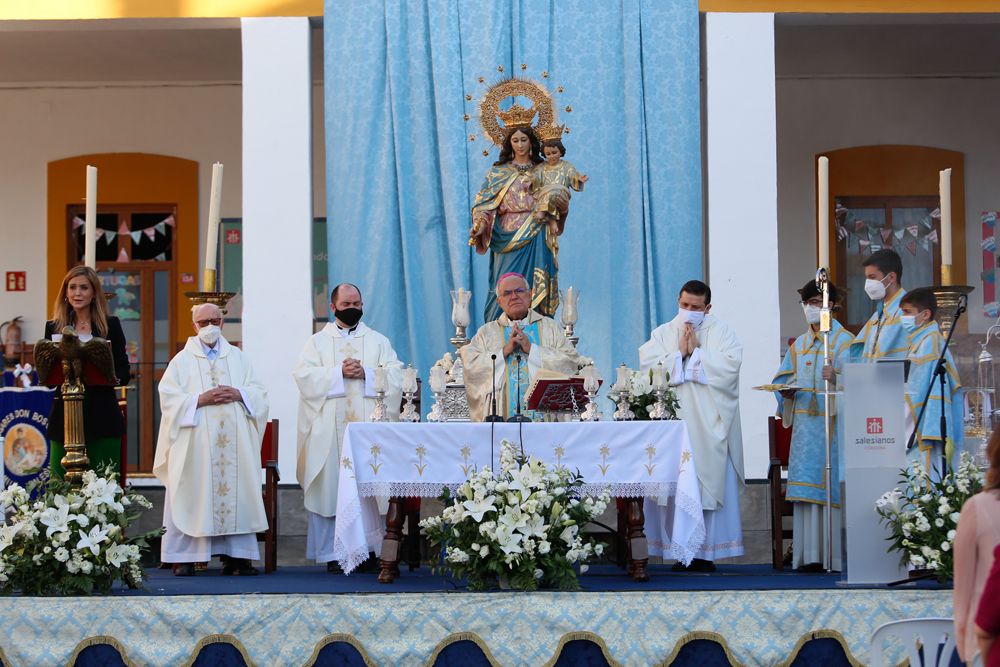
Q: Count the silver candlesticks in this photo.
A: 8